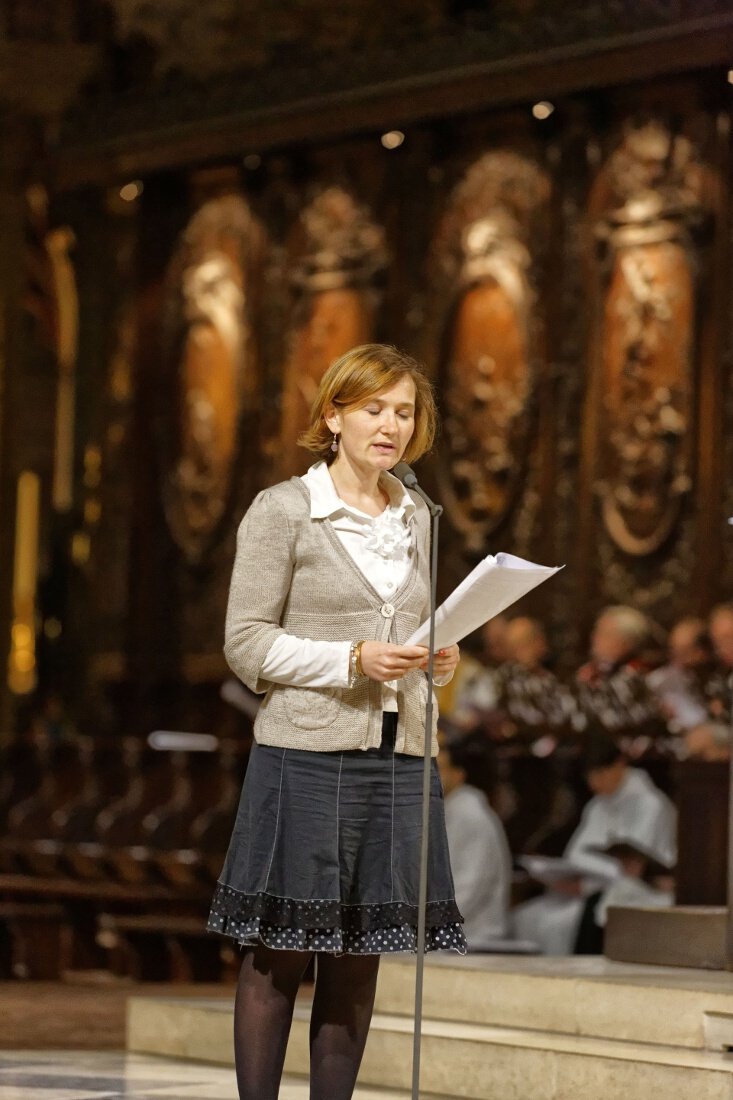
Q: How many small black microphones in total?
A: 1